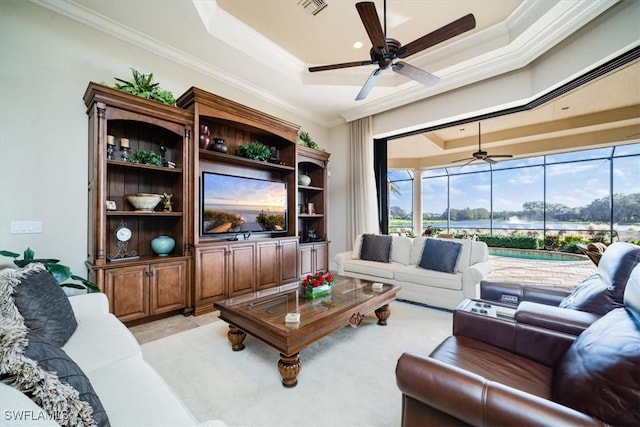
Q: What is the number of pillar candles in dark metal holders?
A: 2